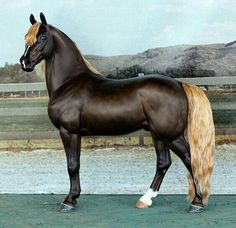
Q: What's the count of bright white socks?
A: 1